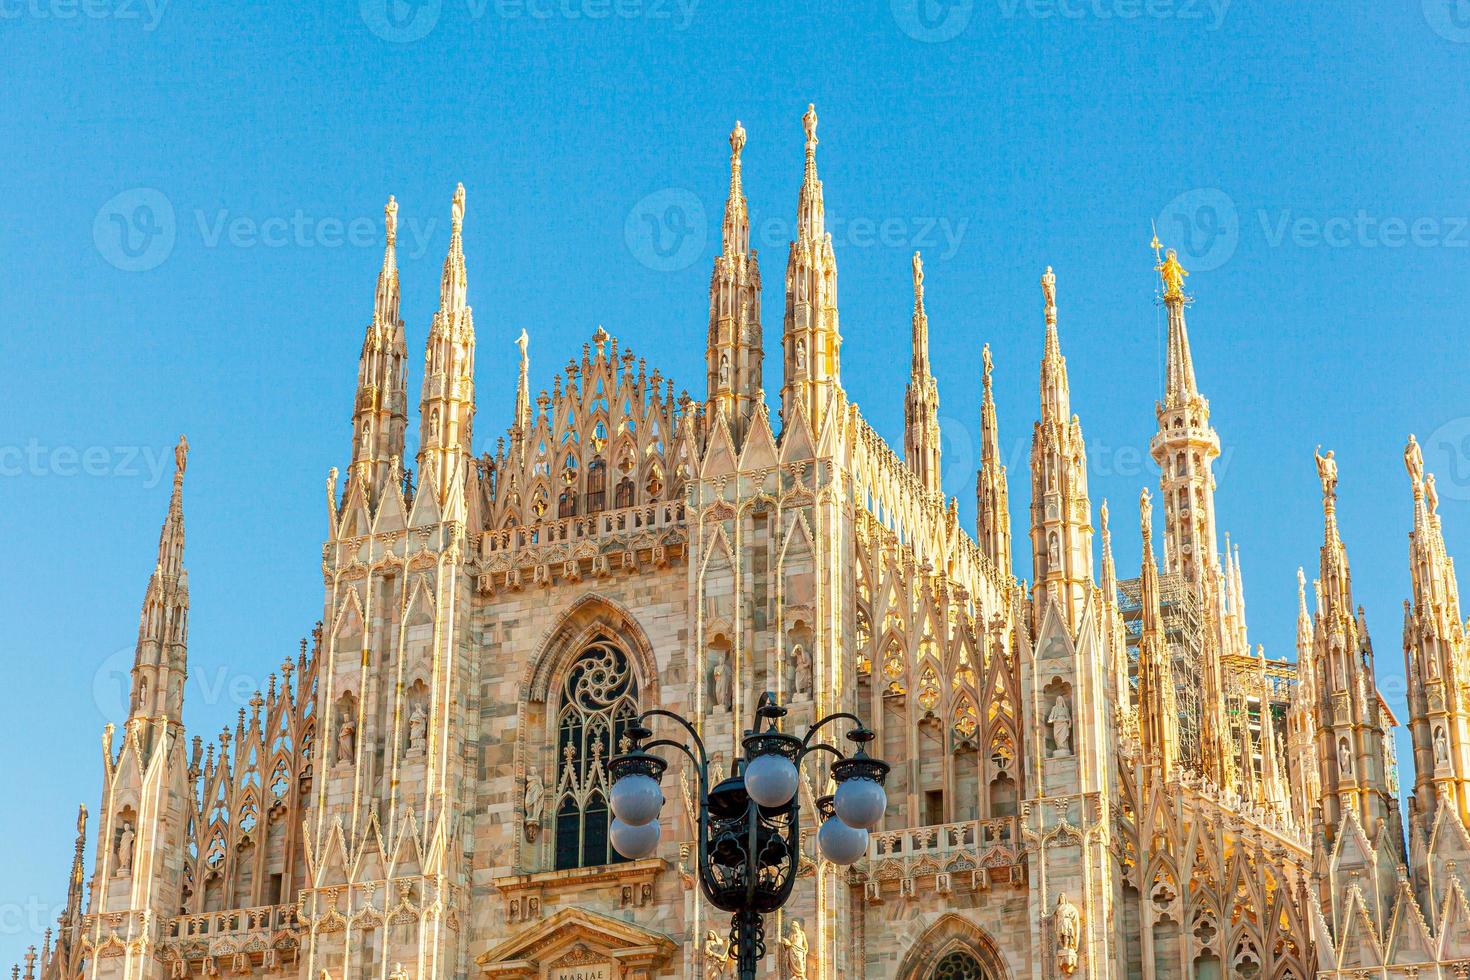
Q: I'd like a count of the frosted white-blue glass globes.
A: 5